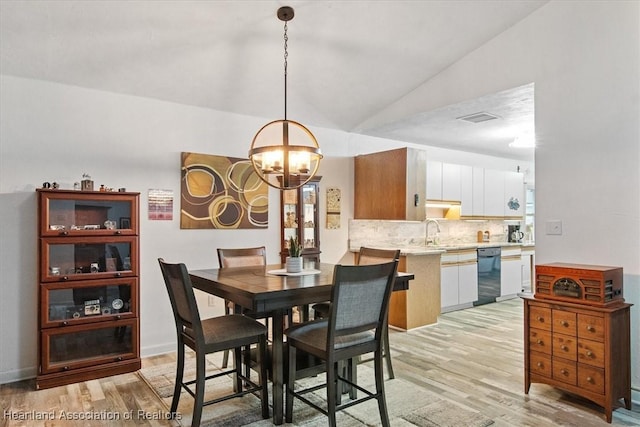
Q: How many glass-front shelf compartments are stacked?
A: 4